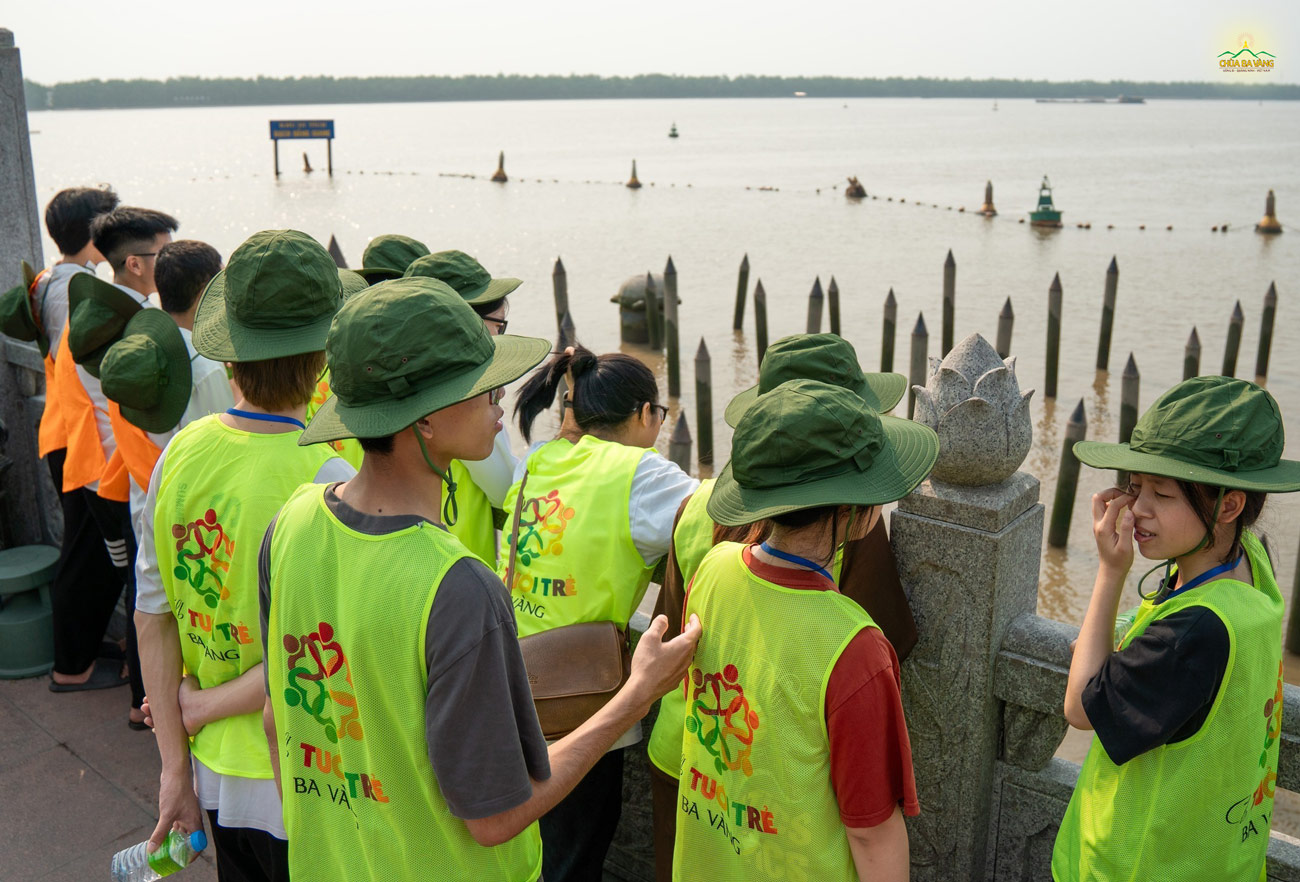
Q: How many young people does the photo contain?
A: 11